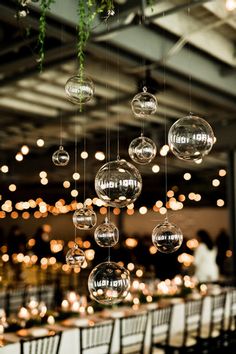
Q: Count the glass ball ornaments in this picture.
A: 11